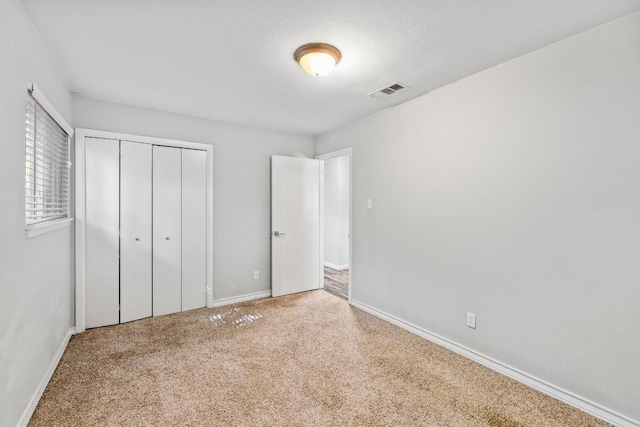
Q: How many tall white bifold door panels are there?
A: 4